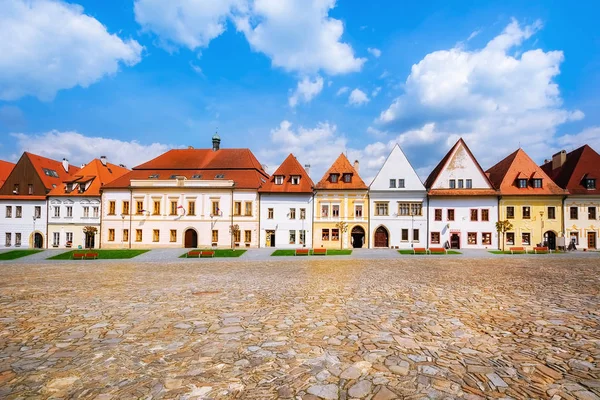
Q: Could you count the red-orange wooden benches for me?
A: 10